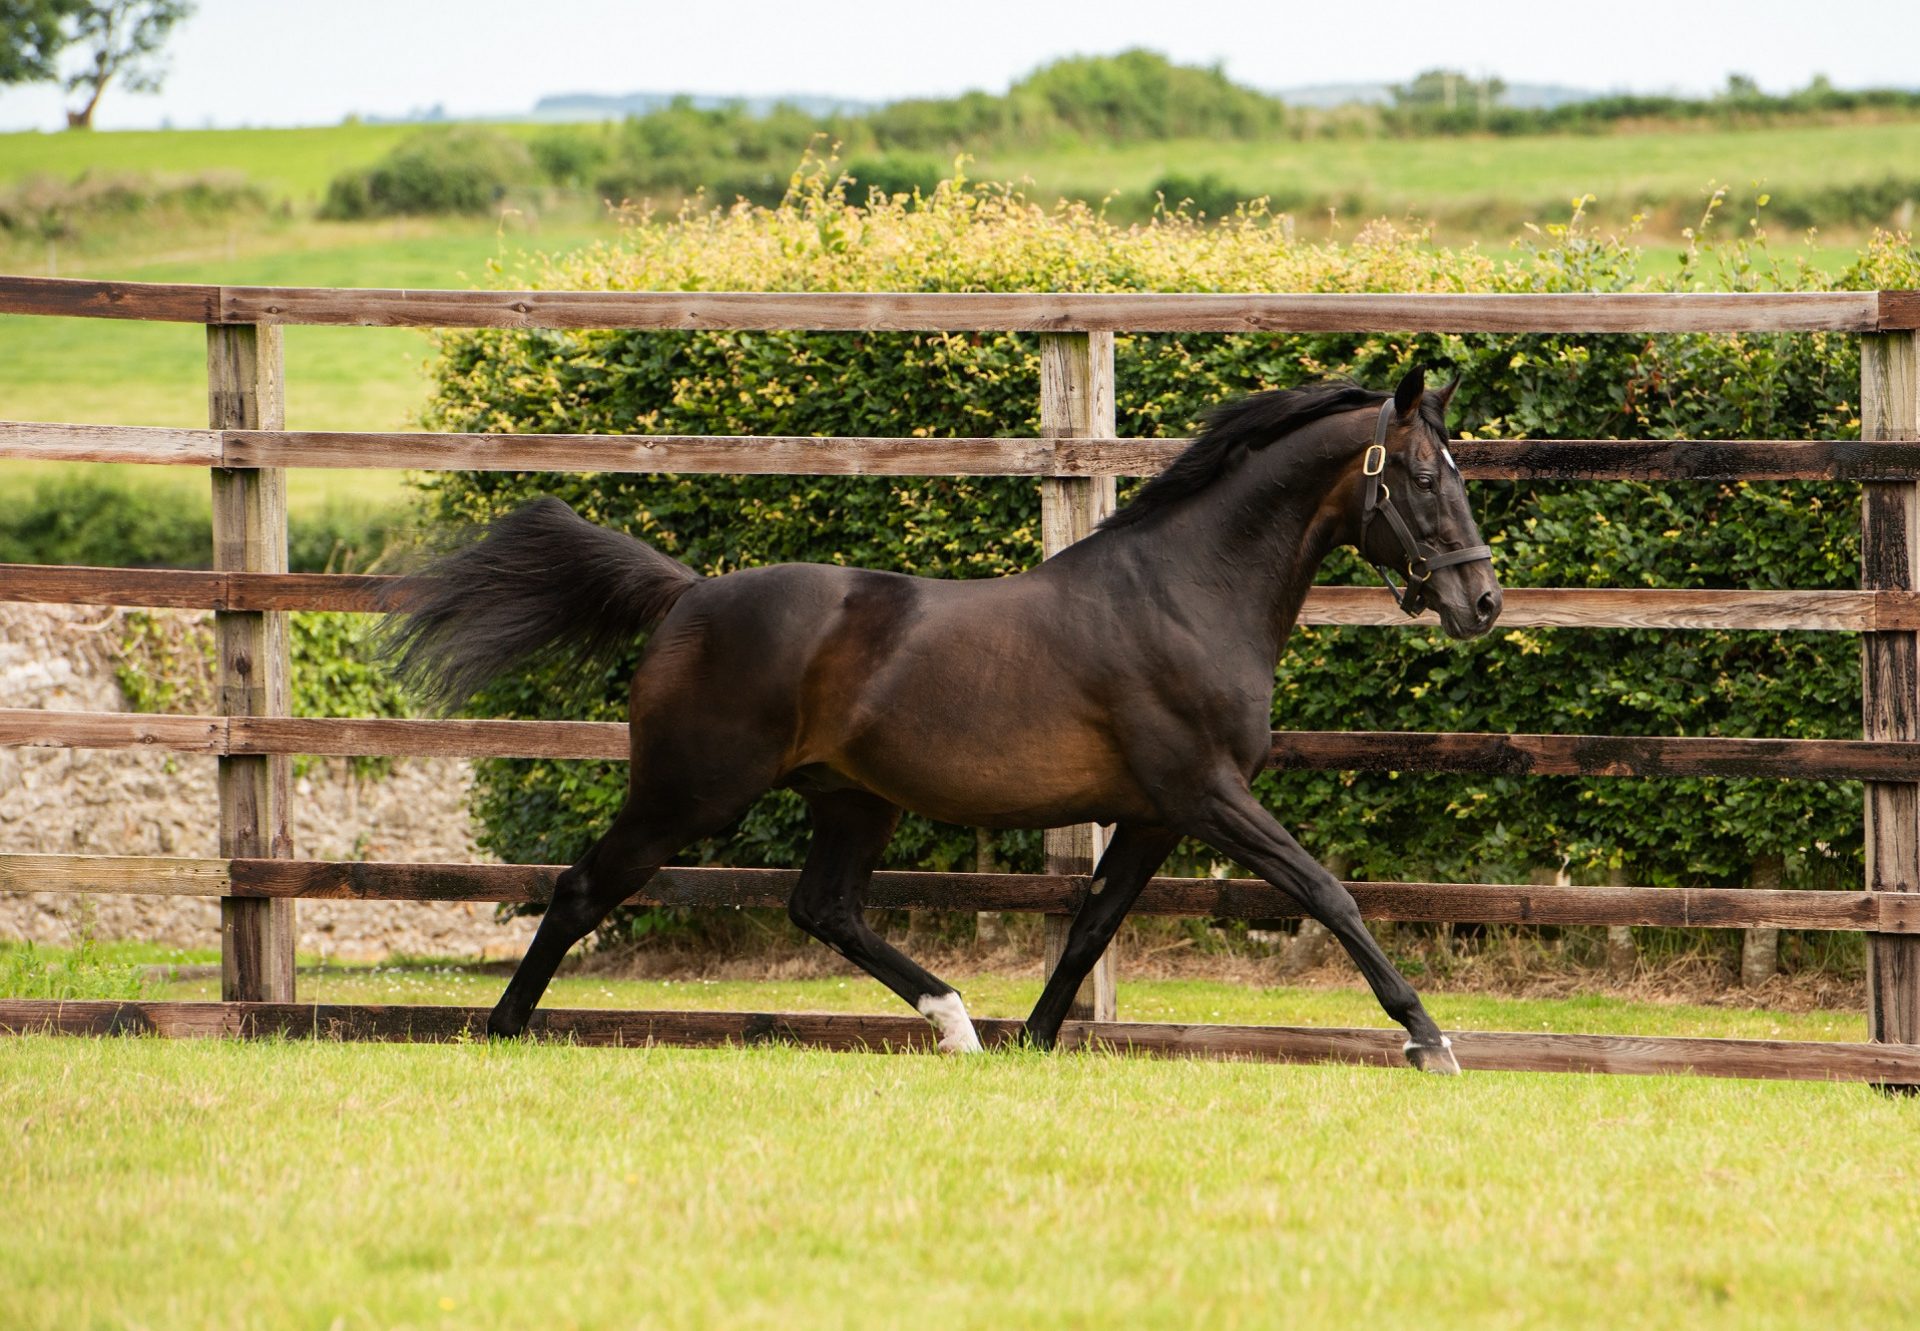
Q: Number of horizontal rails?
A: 6